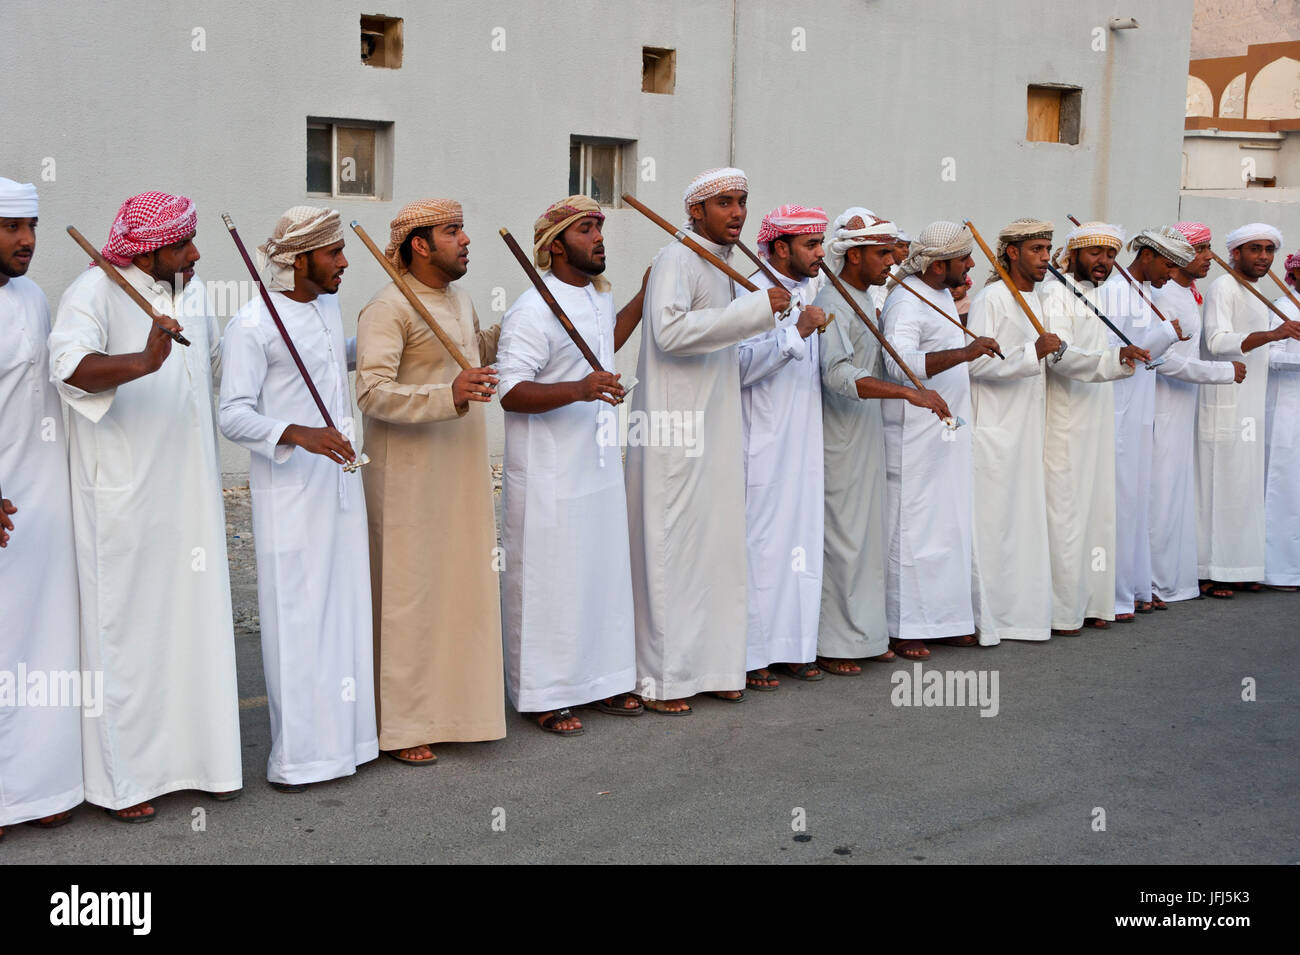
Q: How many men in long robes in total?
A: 15